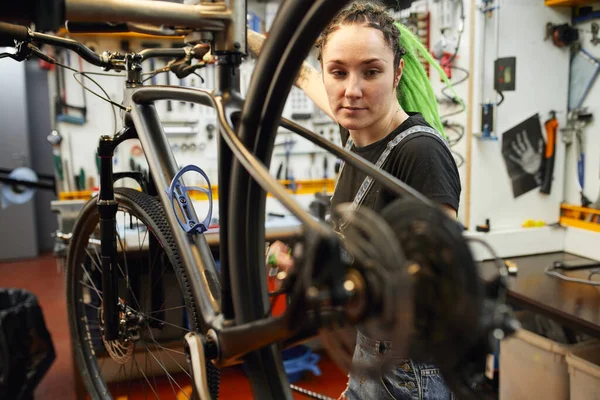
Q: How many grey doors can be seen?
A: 1